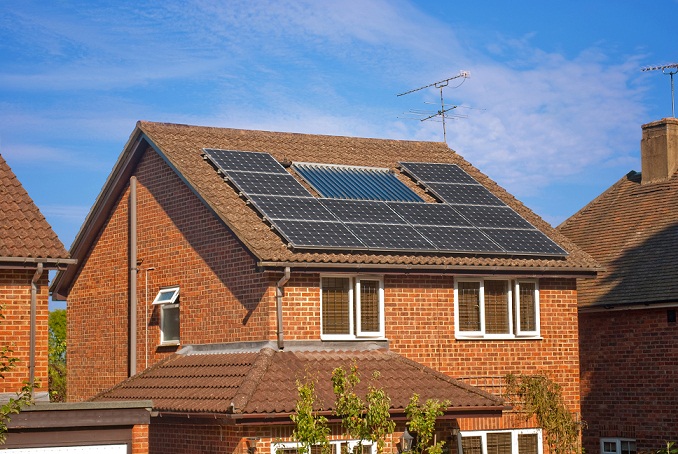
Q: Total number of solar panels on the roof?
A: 12